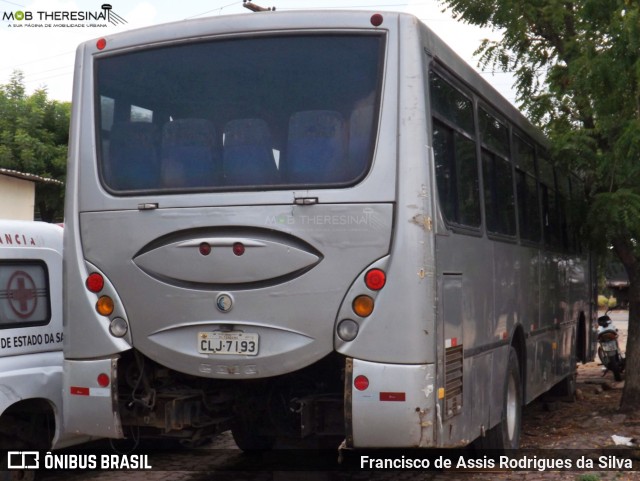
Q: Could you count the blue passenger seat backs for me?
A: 5